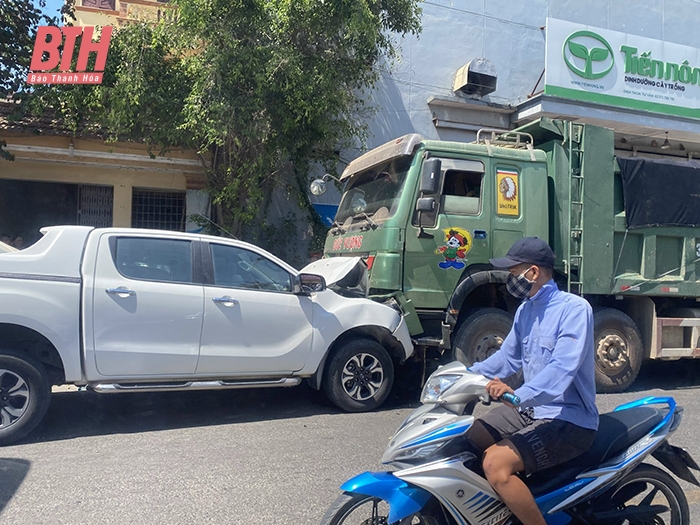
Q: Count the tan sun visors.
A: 1